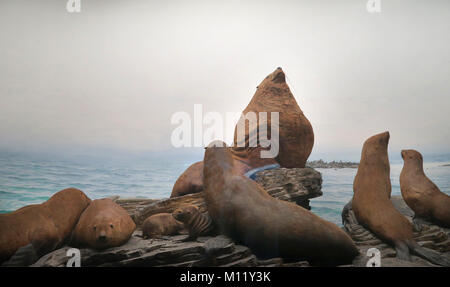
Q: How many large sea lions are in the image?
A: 6